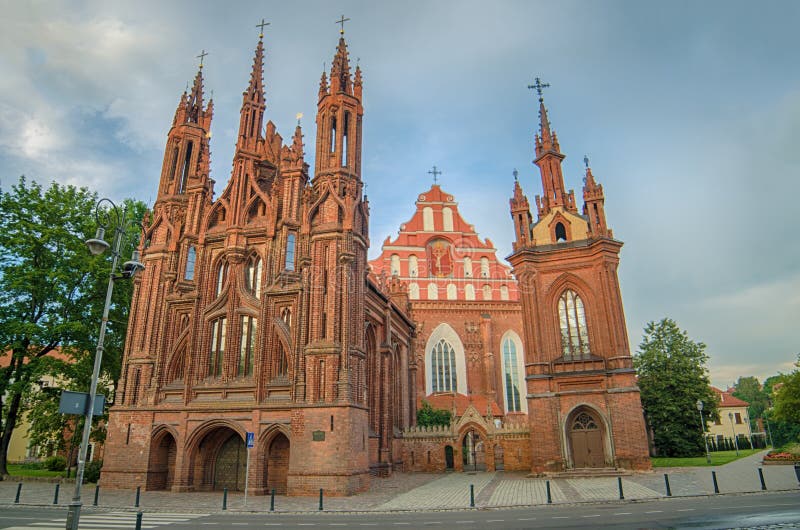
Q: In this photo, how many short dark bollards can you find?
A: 14